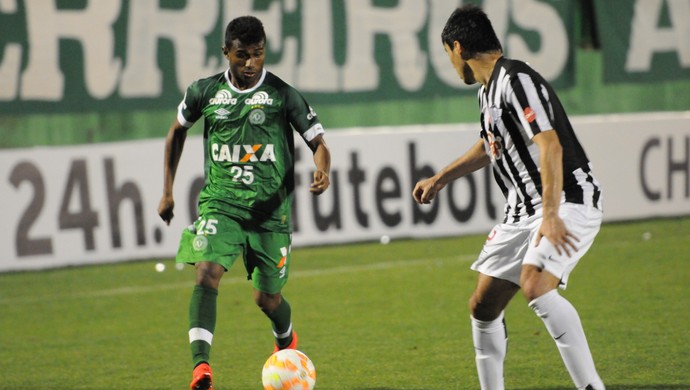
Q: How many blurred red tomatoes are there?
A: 0